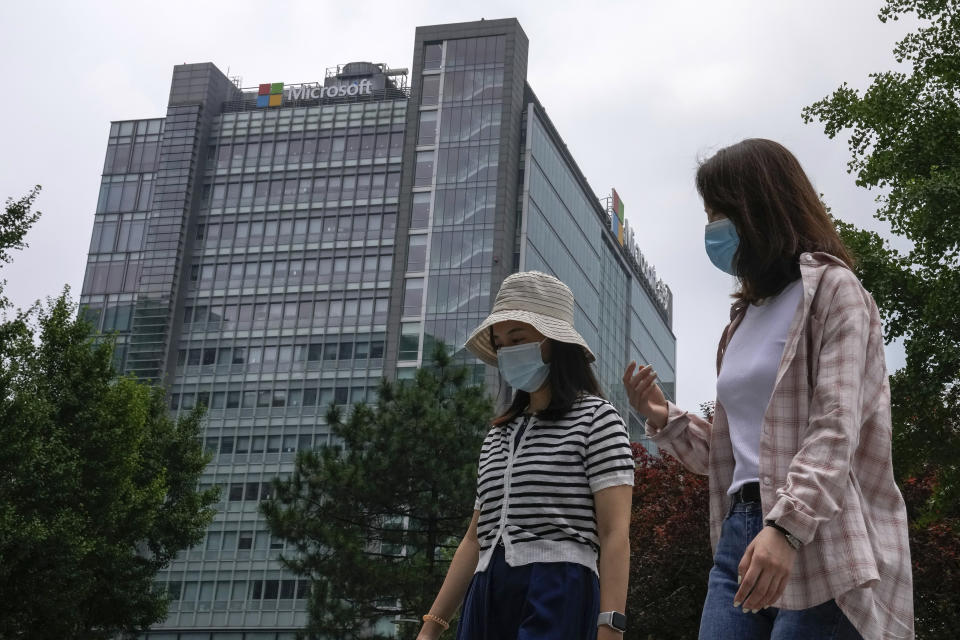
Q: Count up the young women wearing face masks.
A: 2